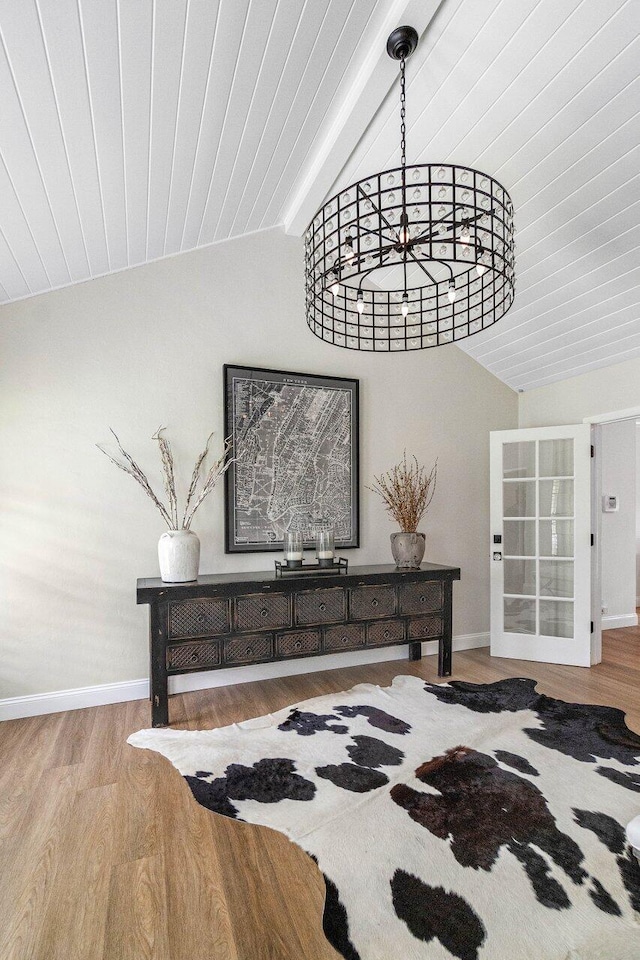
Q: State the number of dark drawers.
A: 11